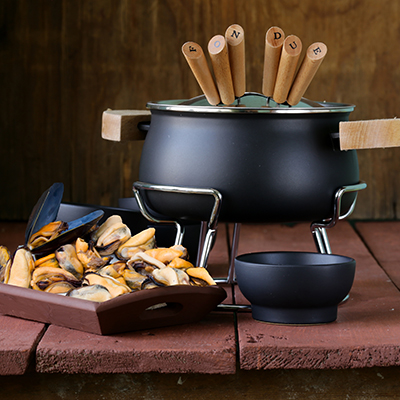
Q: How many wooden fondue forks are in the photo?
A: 6